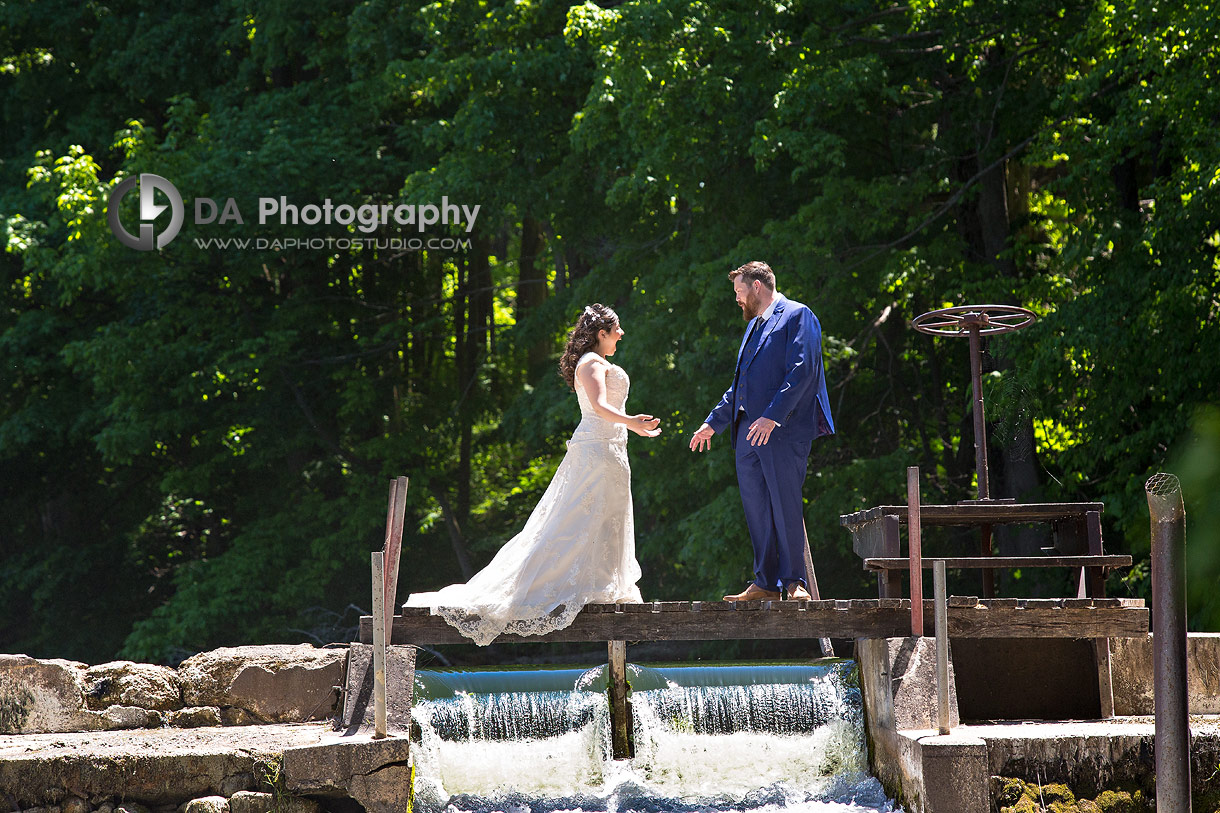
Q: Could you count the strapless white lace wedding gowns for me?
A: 1